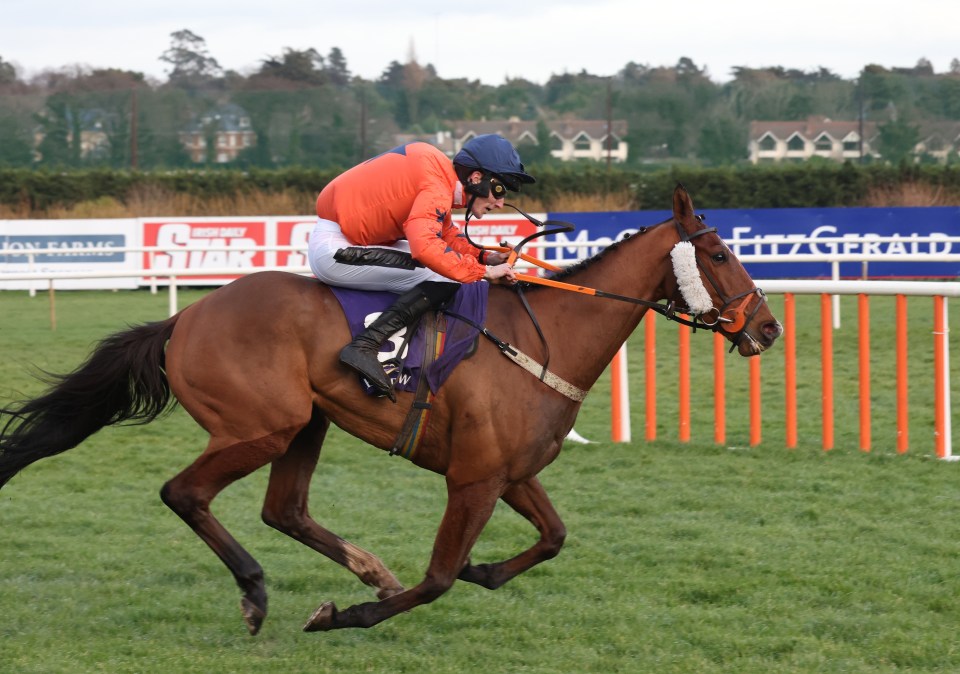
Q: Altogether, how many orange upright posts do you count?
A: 10